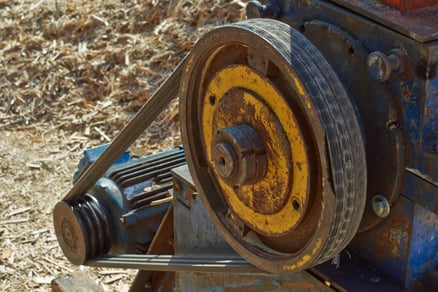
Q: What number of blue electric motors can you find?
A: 1